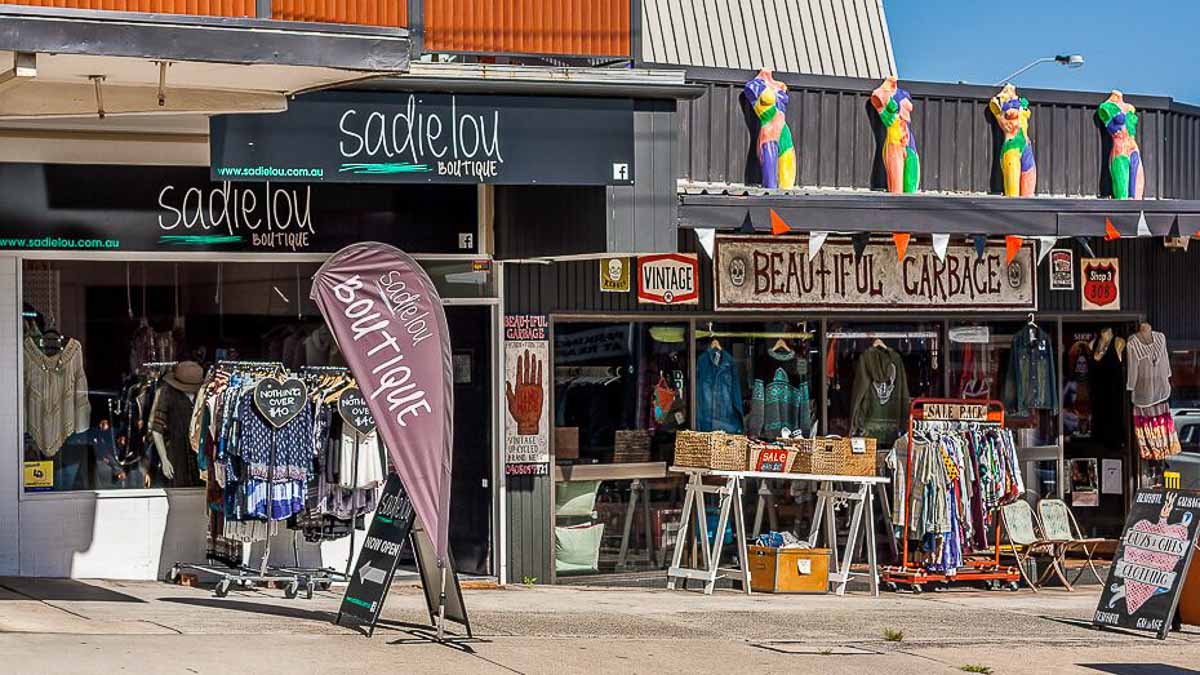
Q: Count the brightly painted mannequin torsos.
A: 4